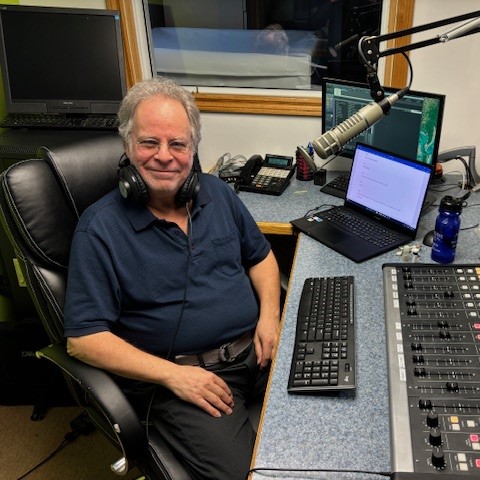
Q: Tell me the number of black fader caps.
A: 13